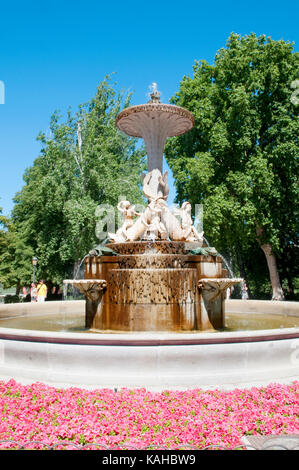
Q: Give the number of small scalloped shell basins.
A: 2